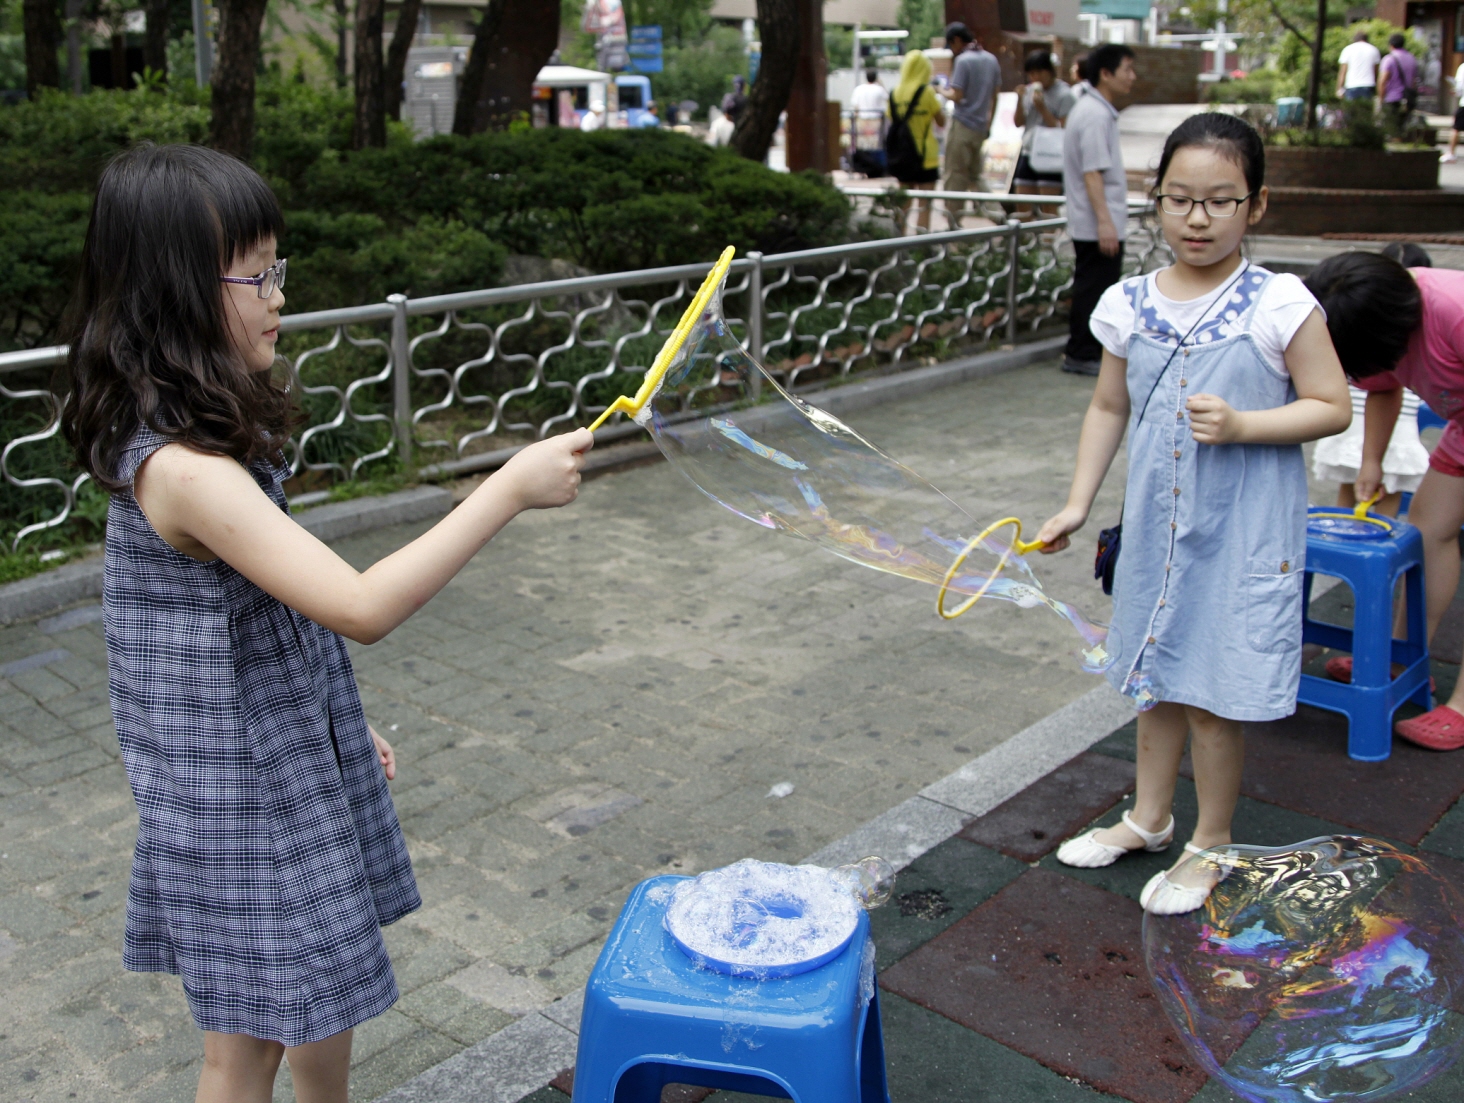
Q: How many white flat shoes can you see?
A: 2